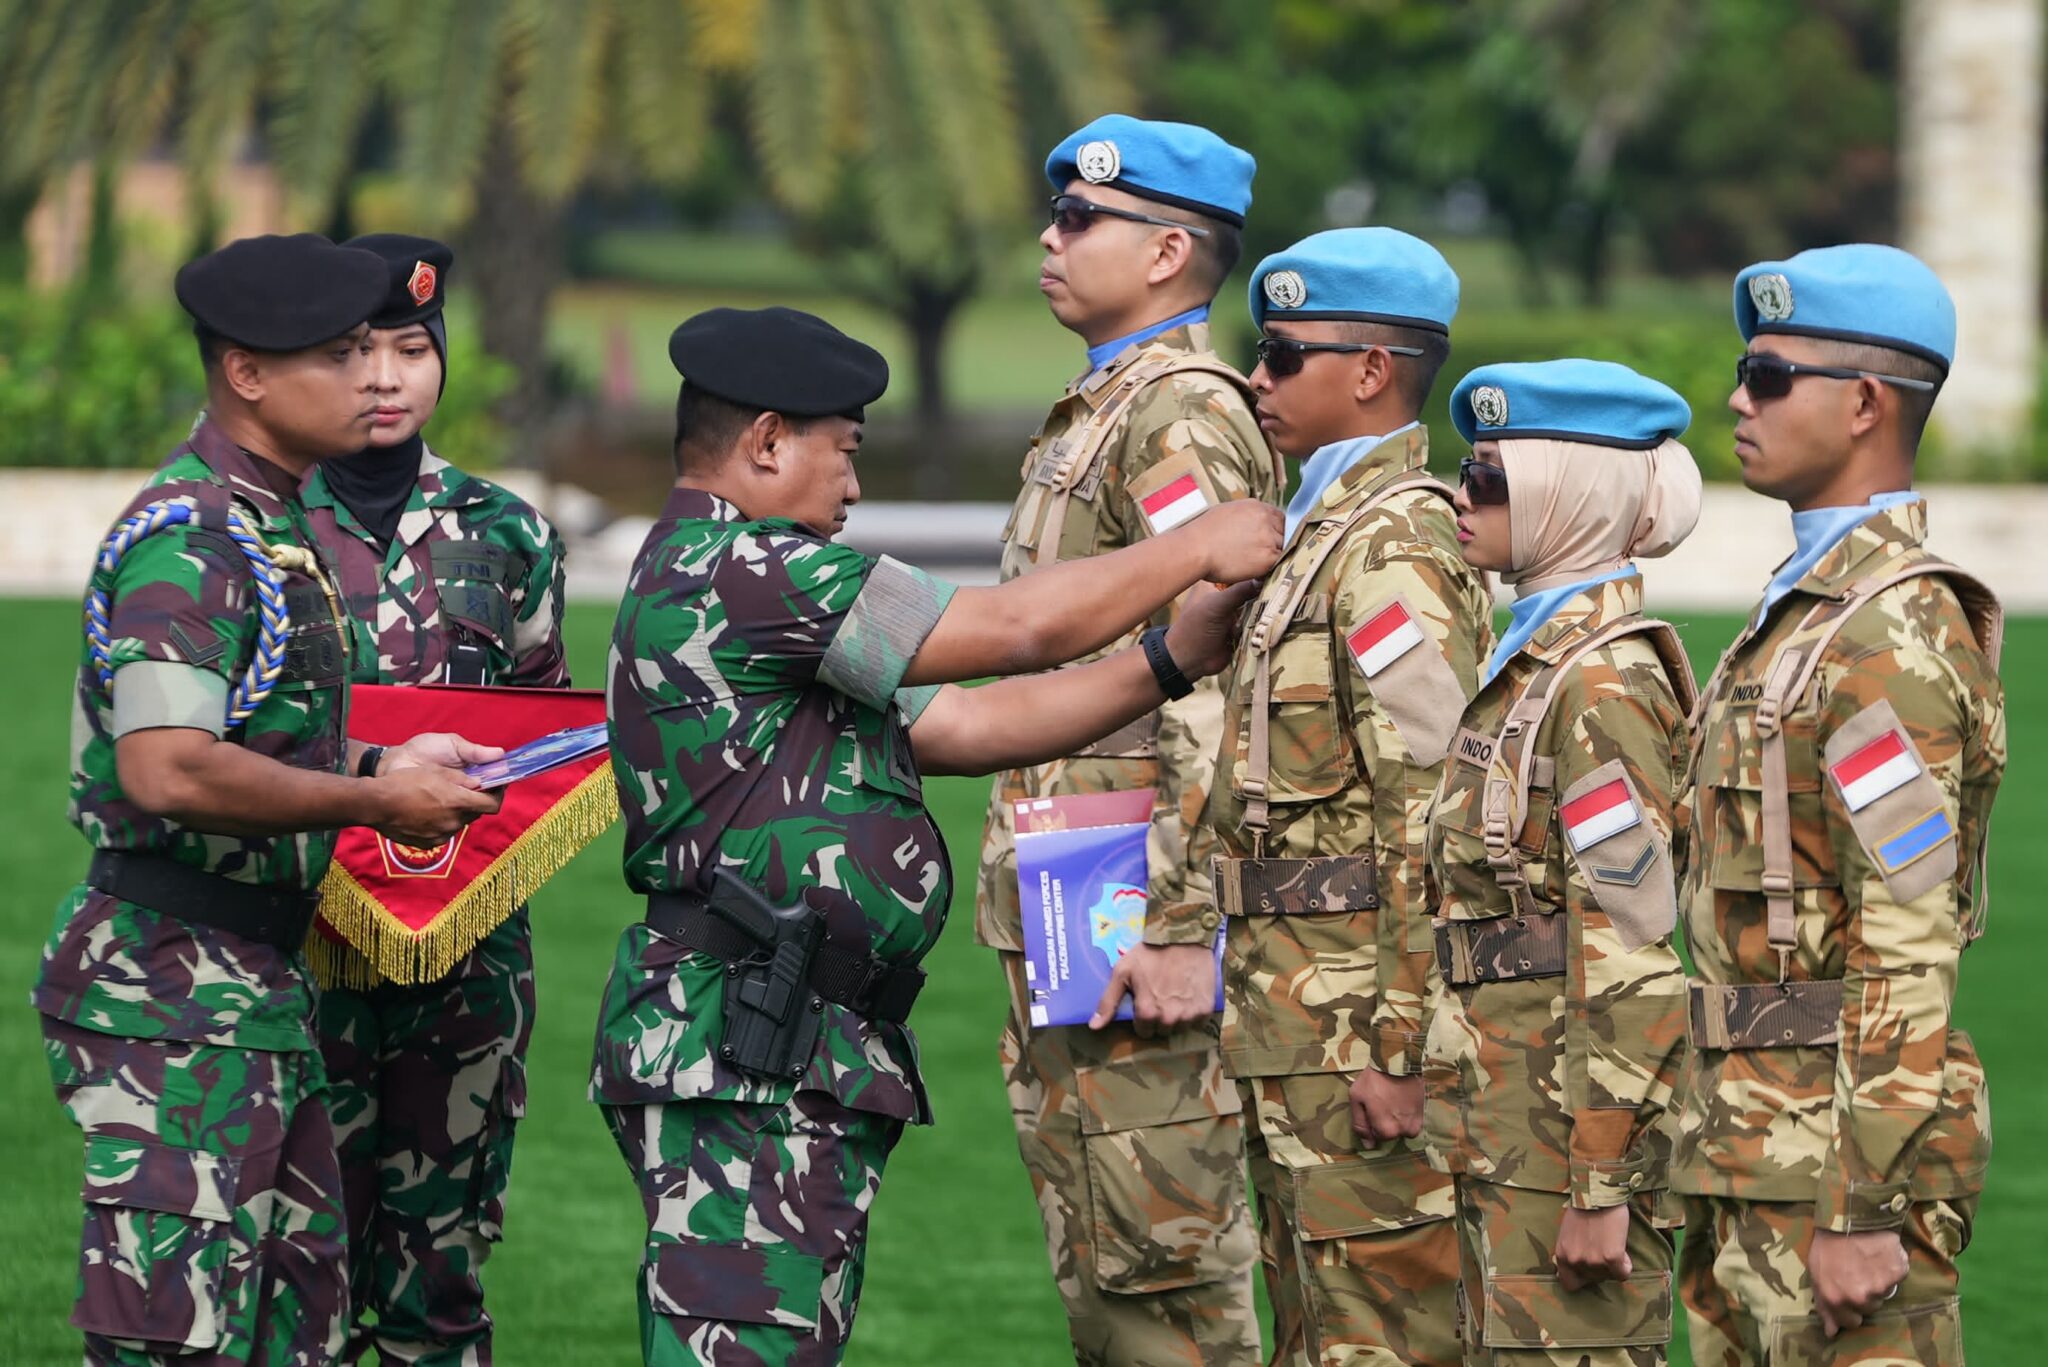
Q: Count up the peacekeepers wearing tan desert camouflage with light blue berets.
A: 4